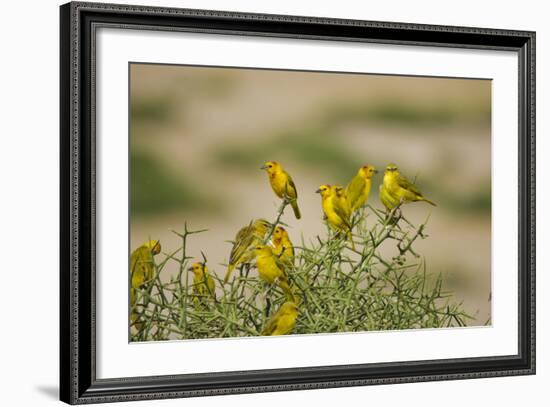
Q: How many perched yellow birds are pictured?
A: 11